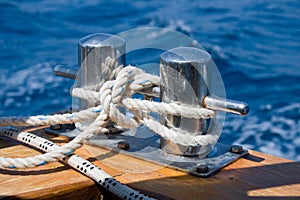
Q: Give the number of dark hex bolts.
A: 4